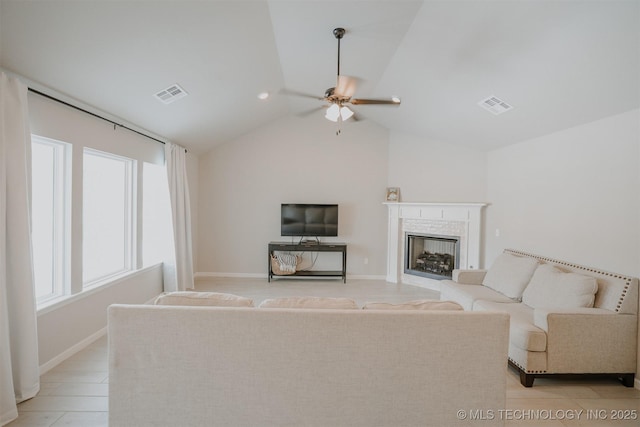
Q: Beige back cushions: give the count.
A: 5